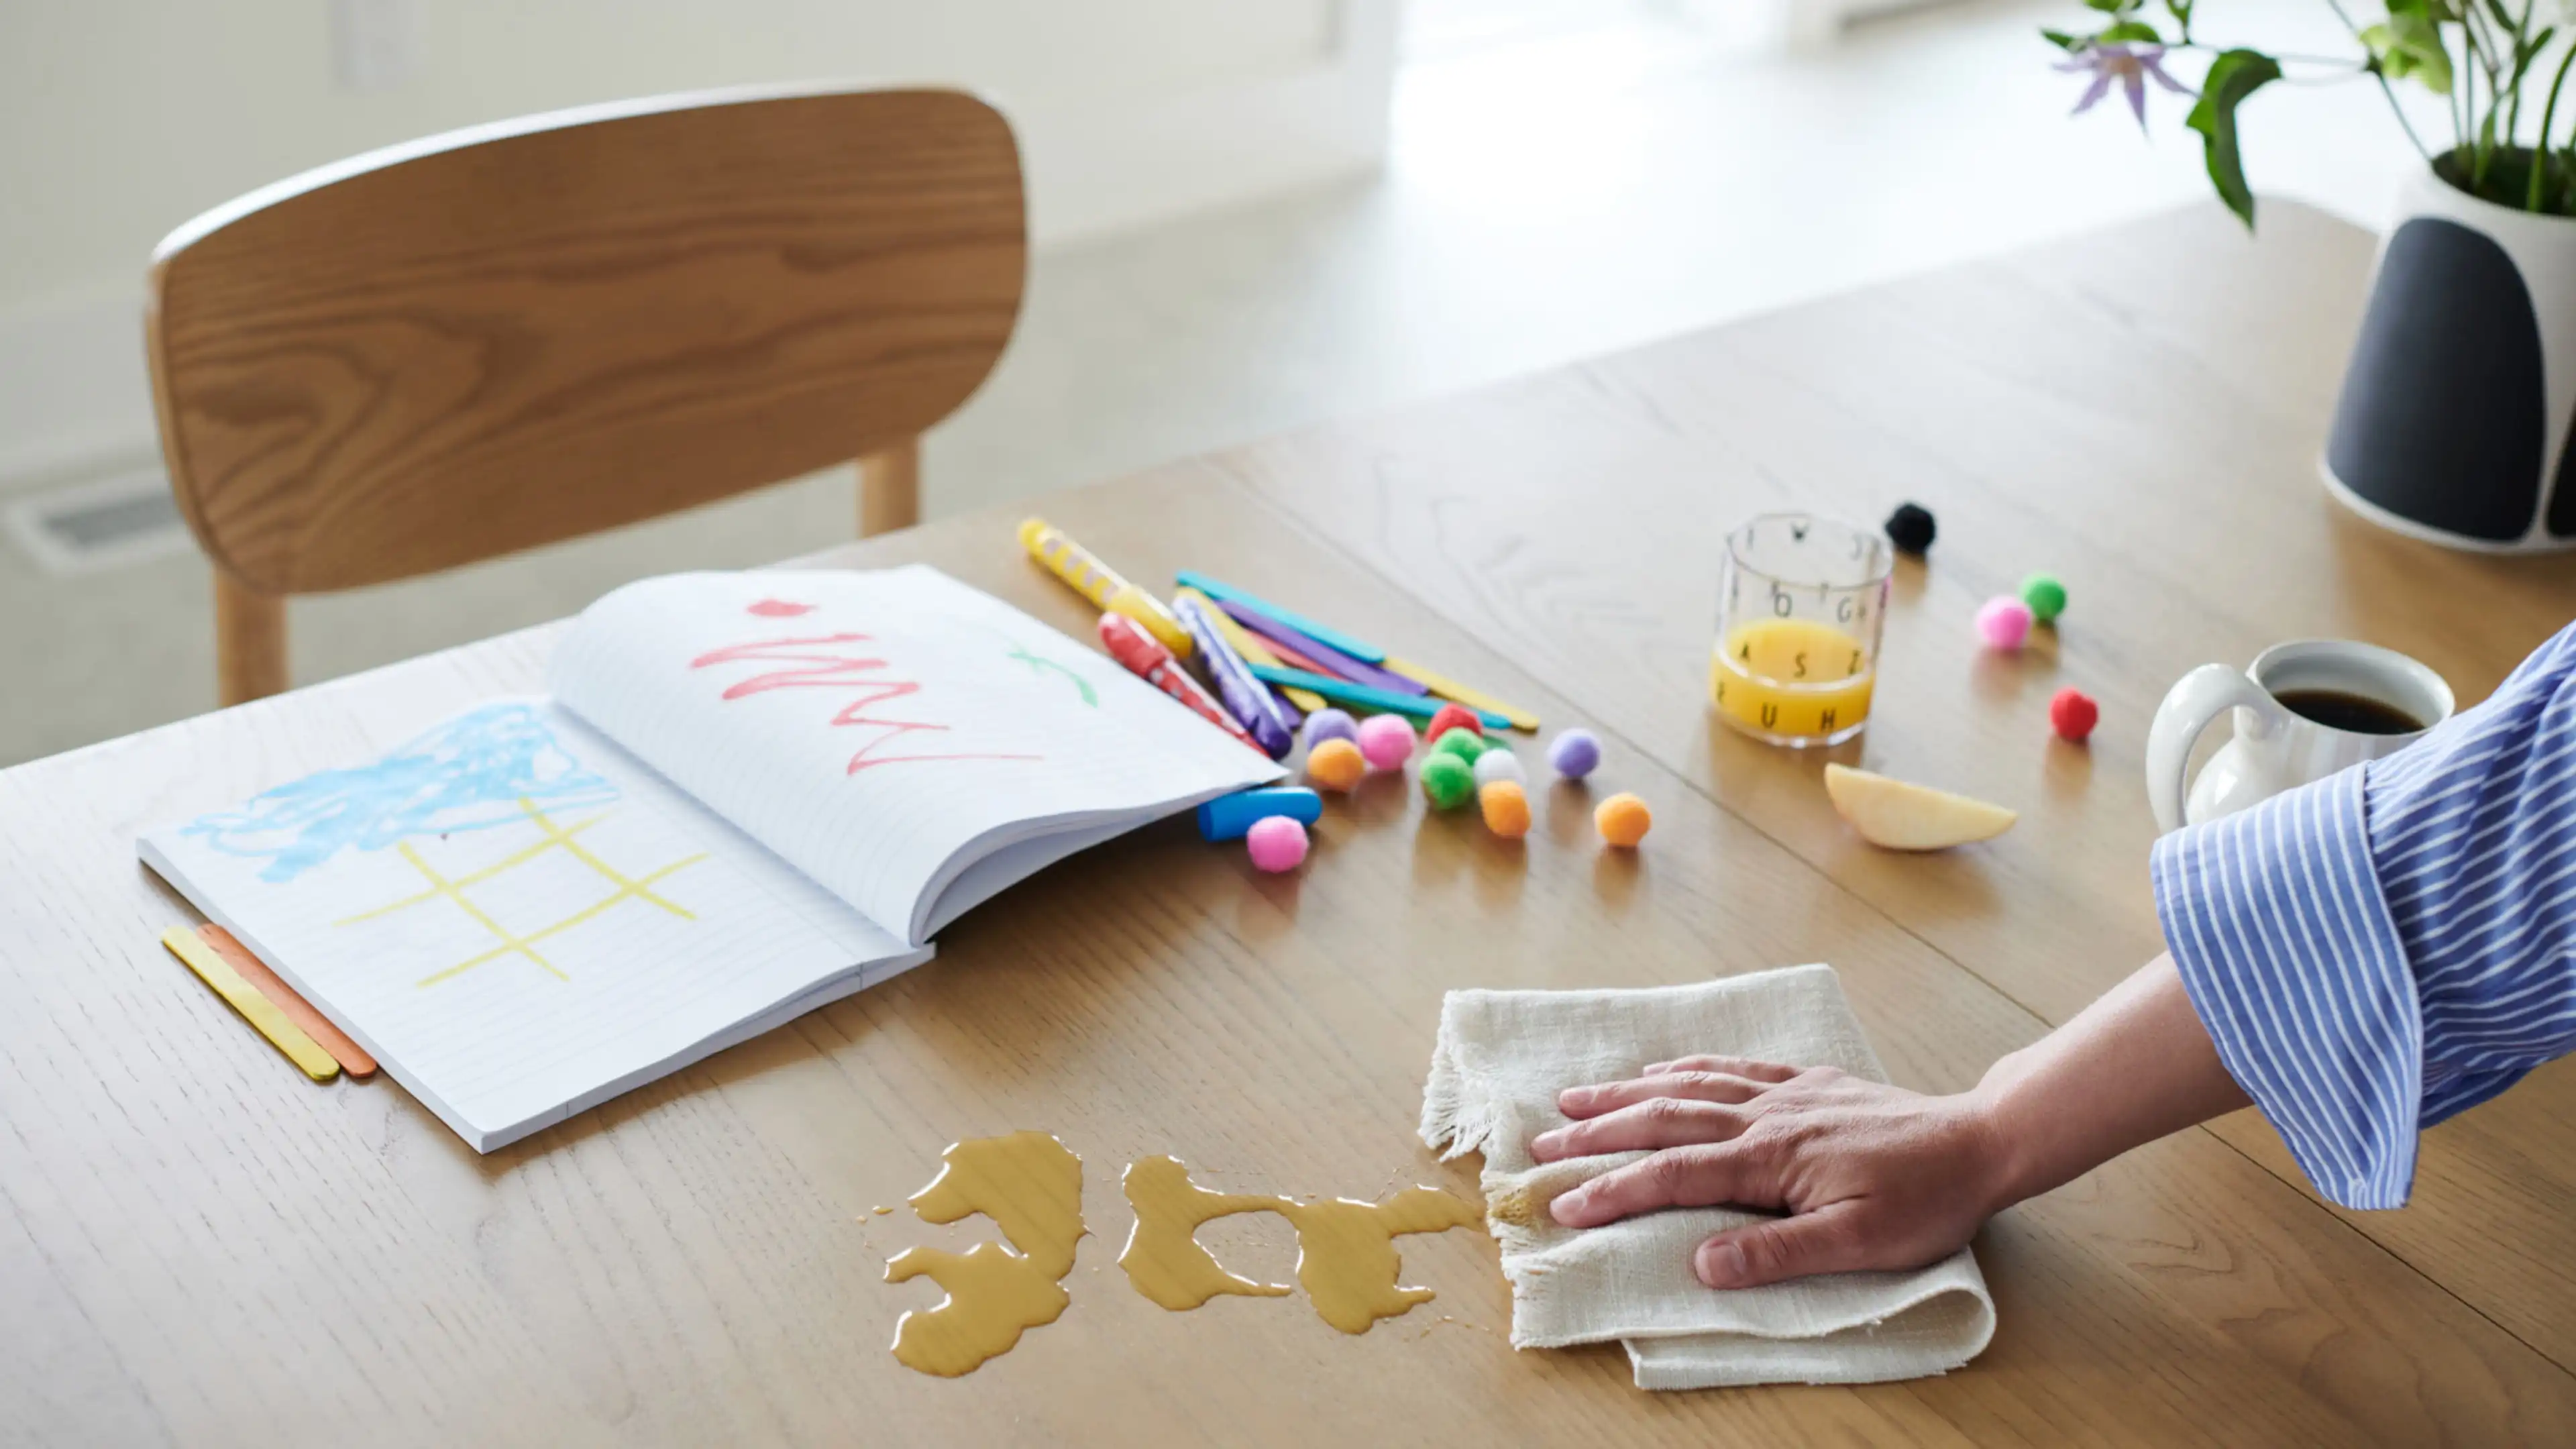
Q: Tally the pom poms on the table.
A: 15